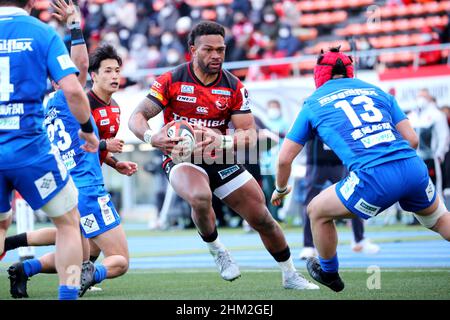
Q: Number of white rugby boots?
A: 2